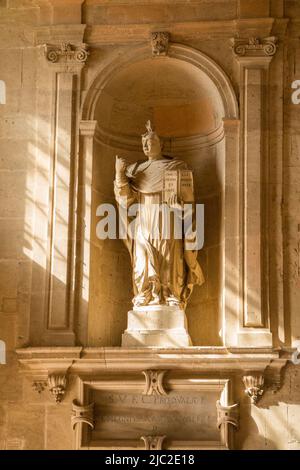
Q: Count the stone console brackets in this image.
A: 2